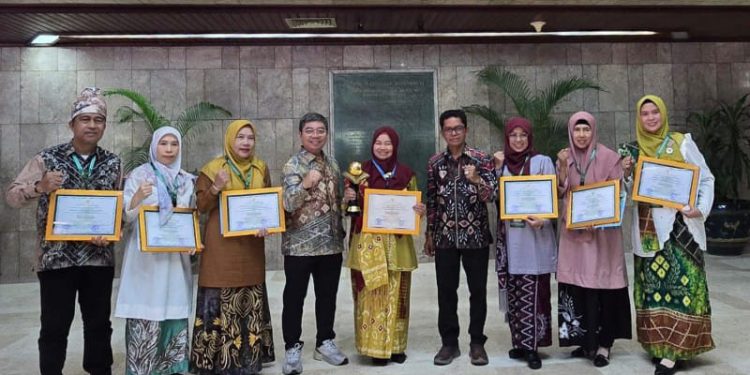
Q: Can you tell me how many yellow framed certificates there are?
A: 7